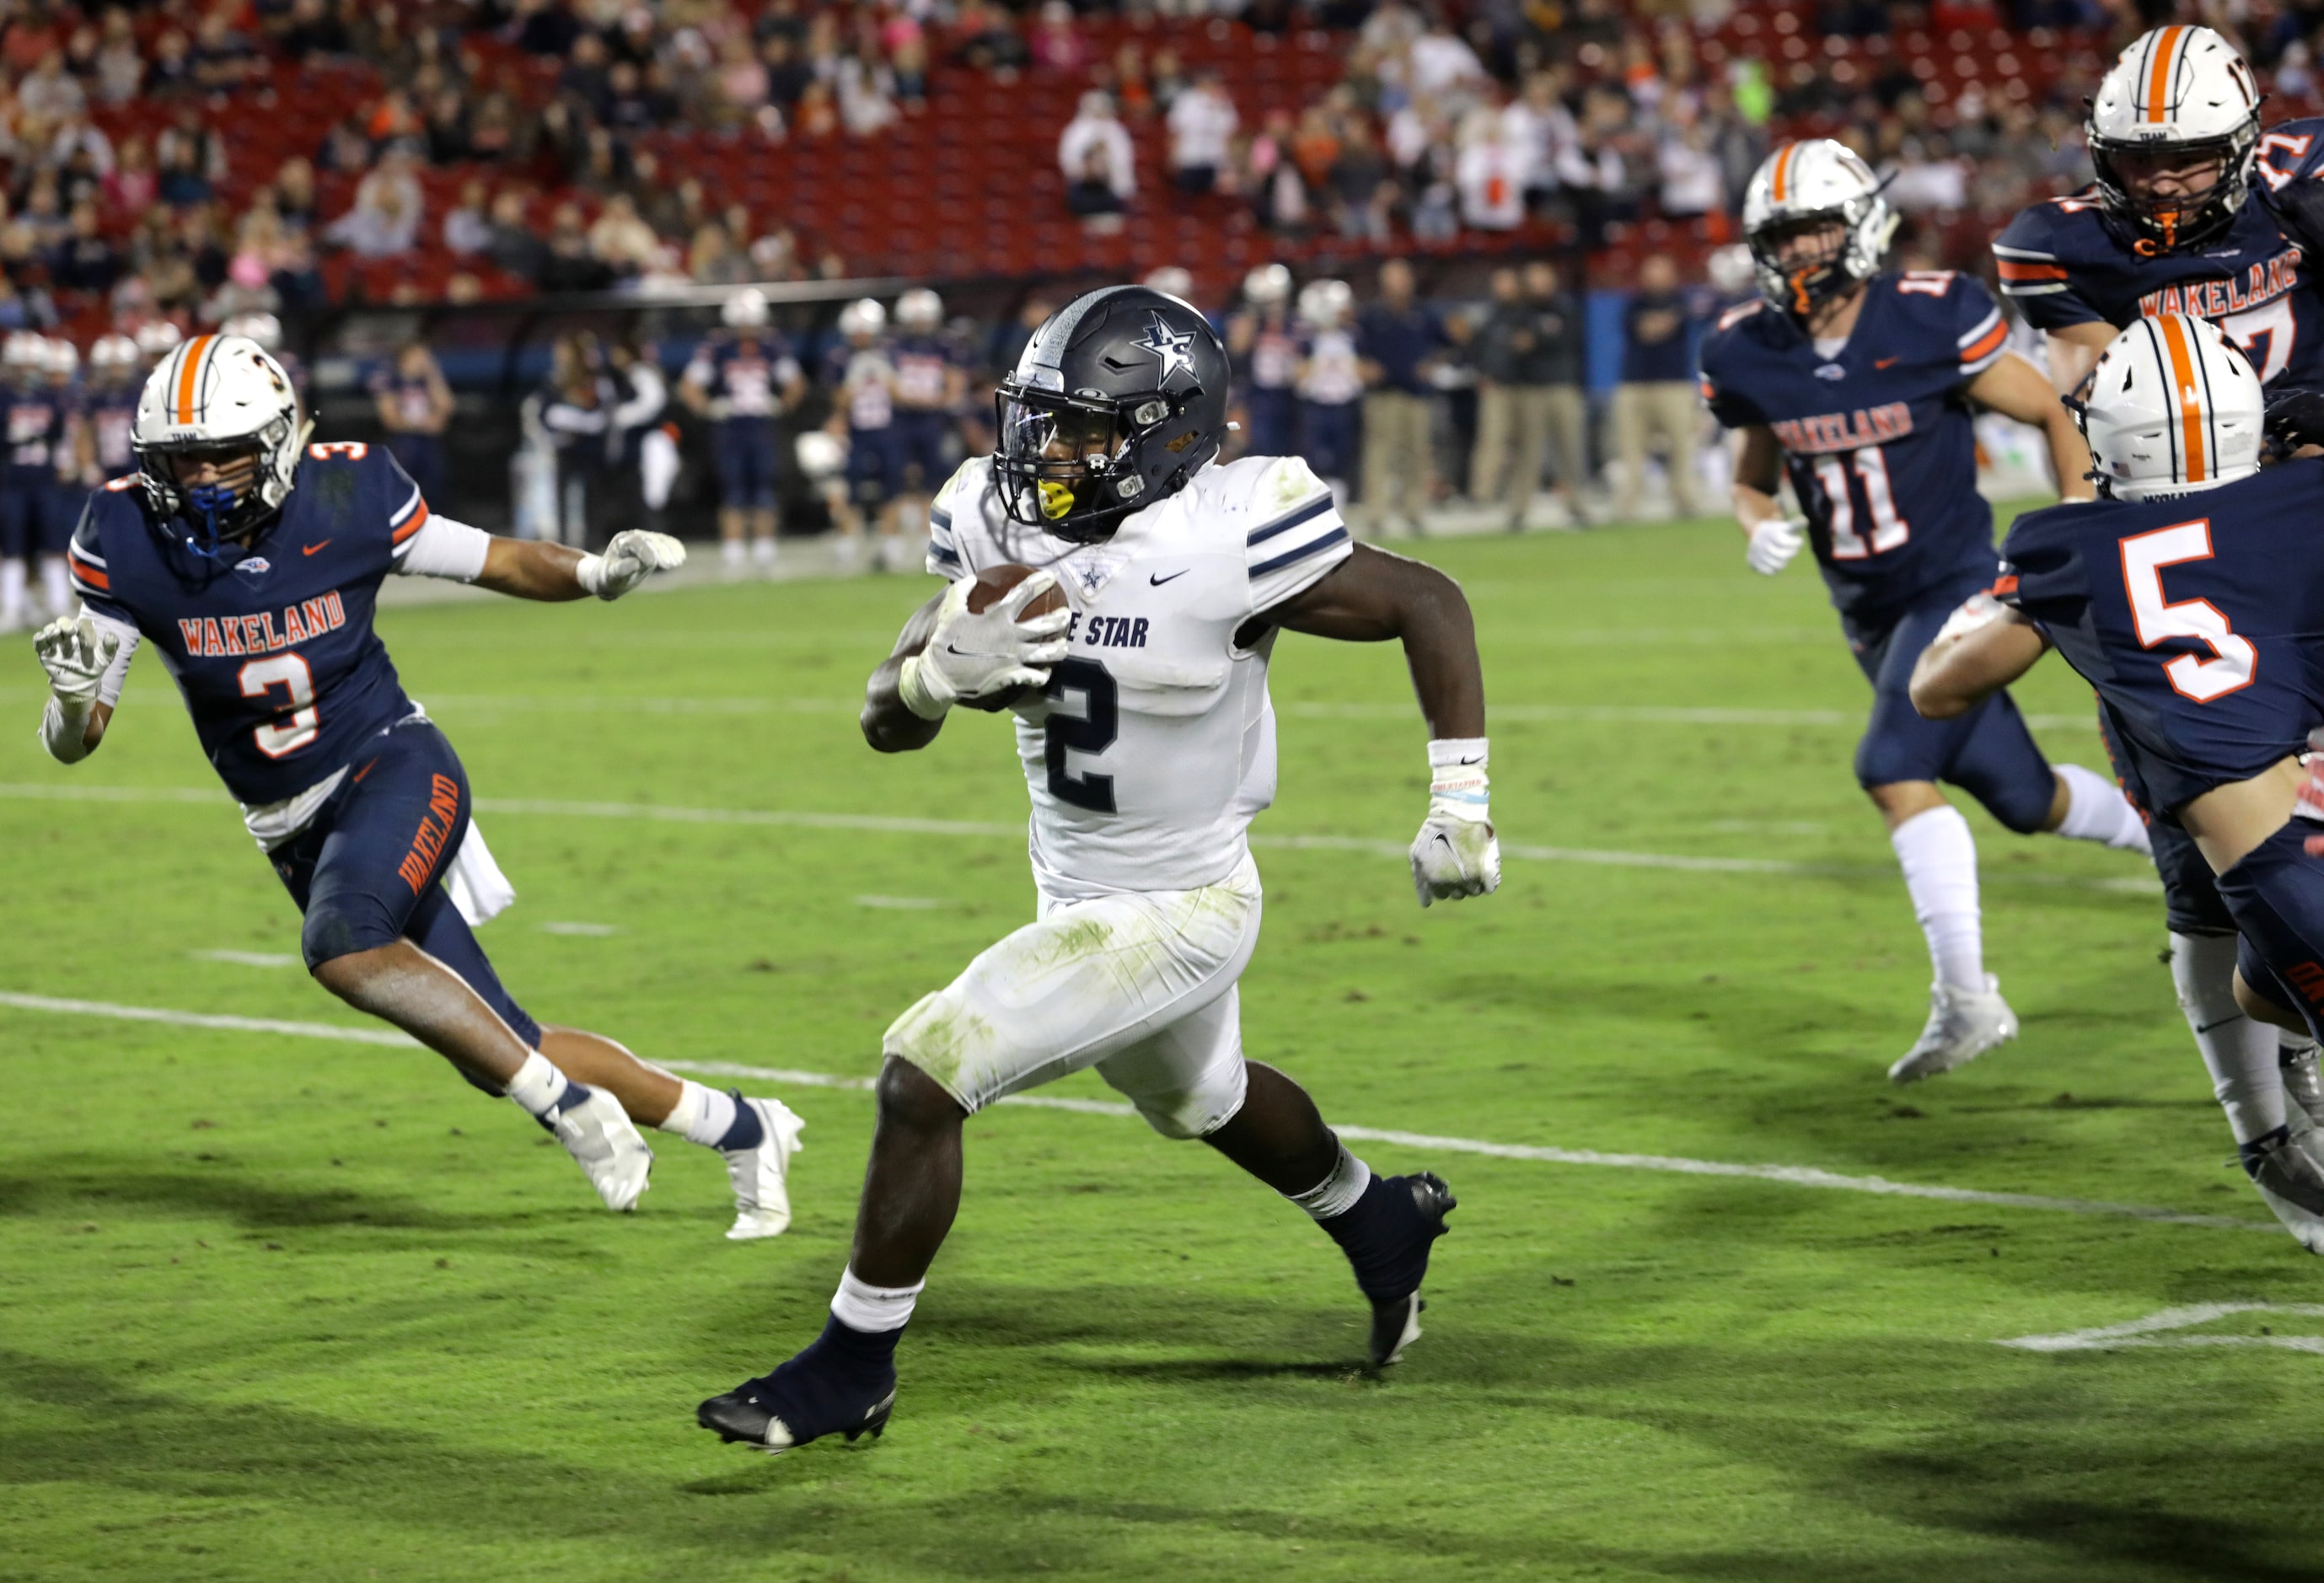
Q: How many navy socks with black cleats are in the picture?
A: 2